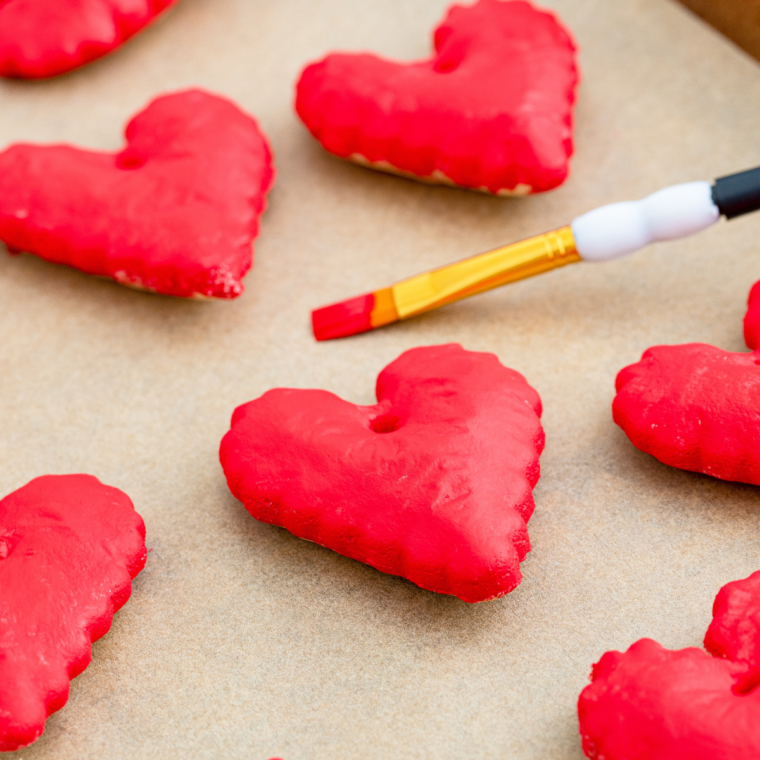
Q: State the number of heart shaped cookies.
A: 7